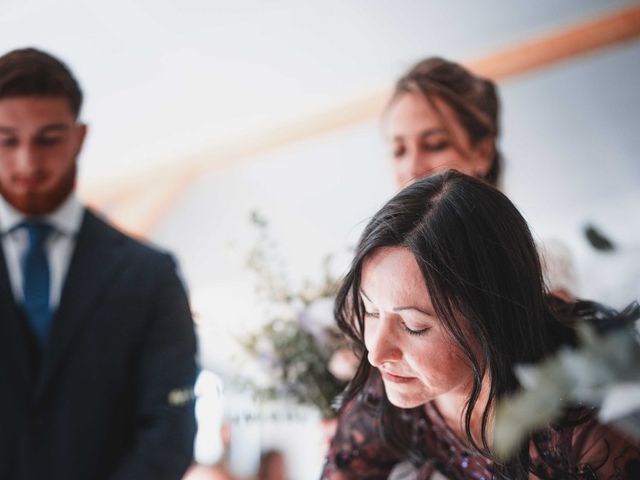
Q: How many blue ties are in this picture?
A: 1